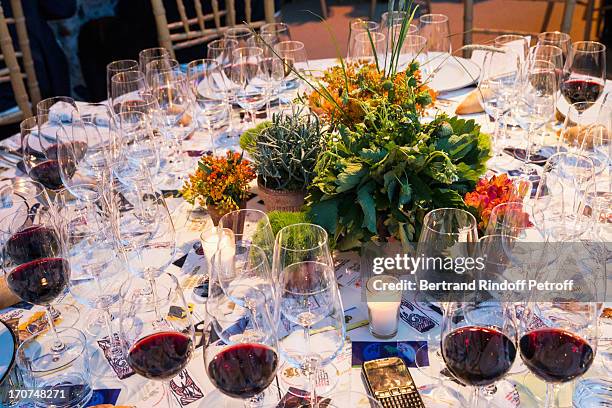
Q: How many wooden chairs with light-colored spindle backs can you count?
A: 2